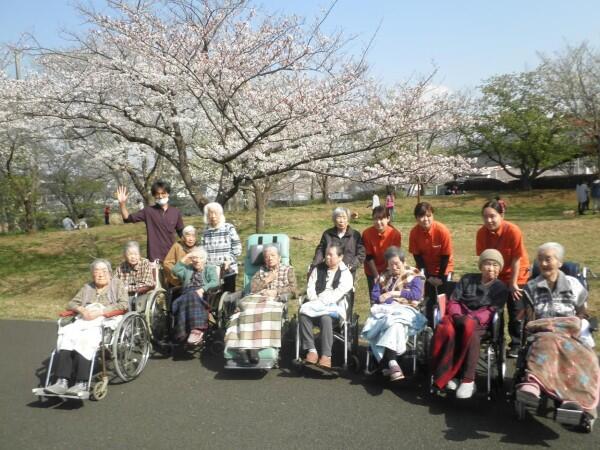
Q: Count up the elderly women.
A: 11